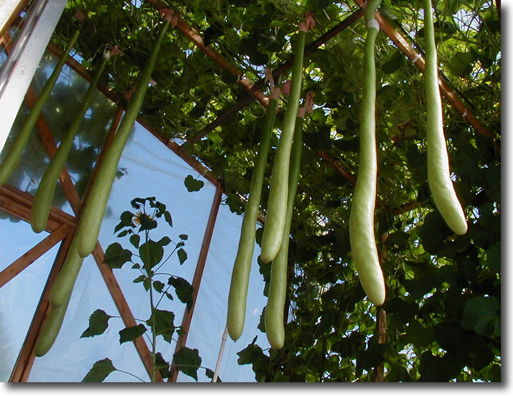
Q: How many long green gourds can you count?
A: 10